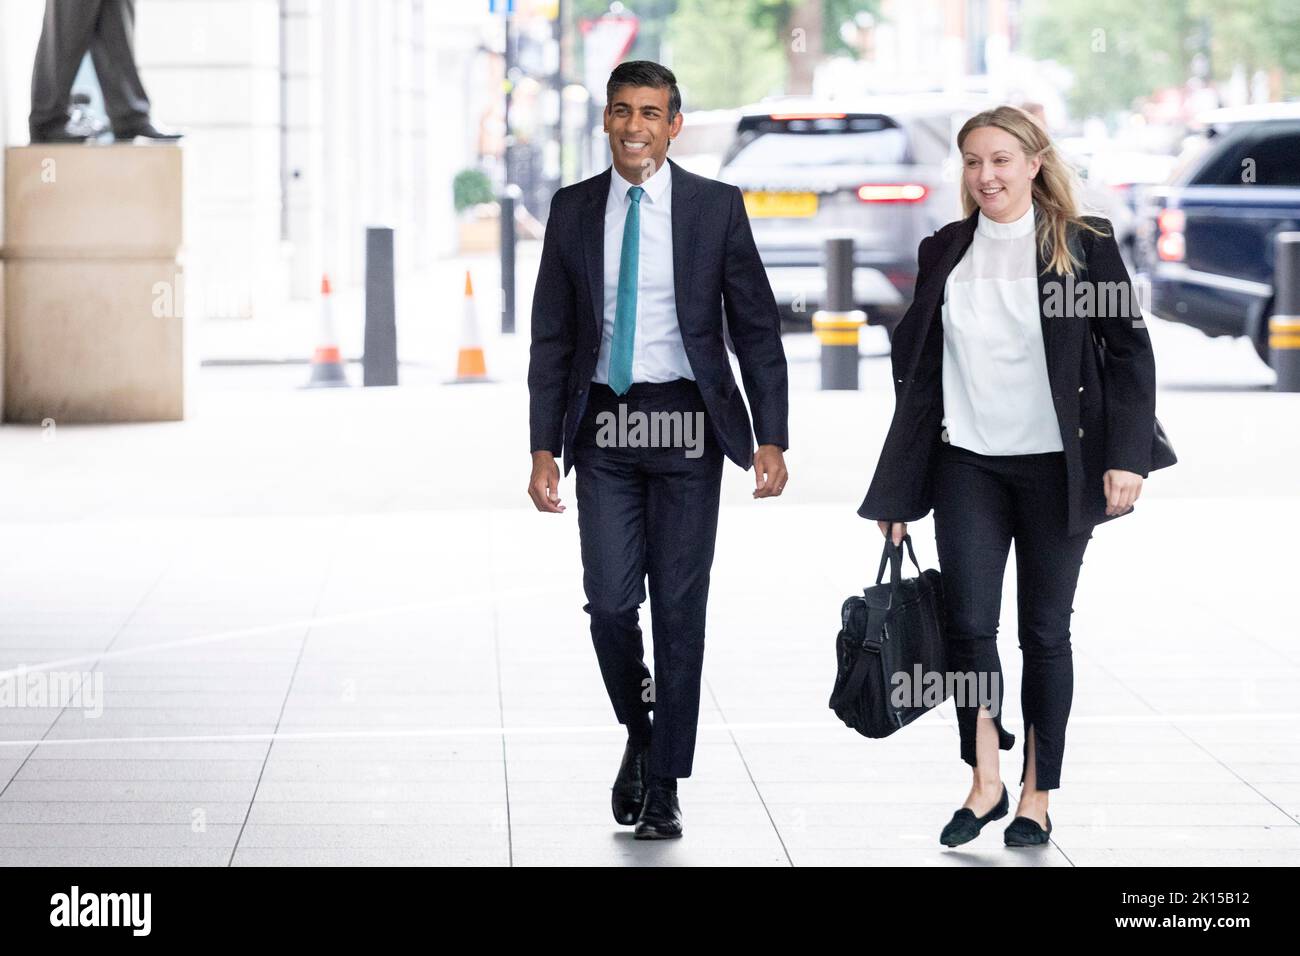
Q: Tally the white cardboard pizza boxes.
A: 0